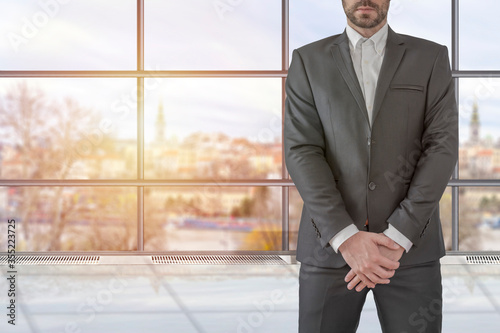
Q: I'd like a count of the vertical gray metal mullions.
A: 3